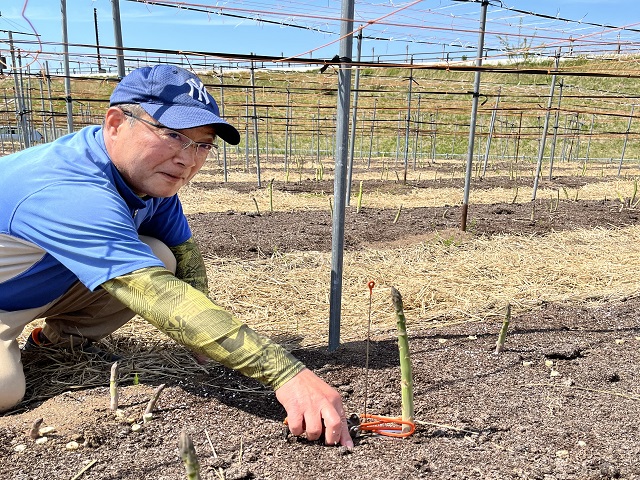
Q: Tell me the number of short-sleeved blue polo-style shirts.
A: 1